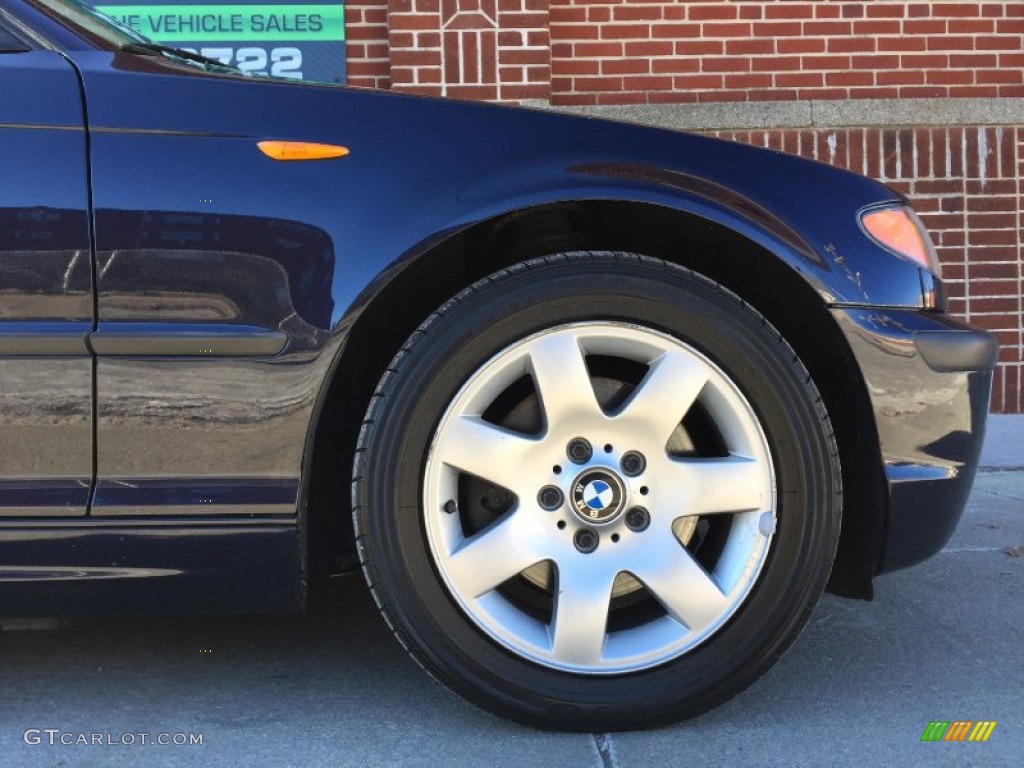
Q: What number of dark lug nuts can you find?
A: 5